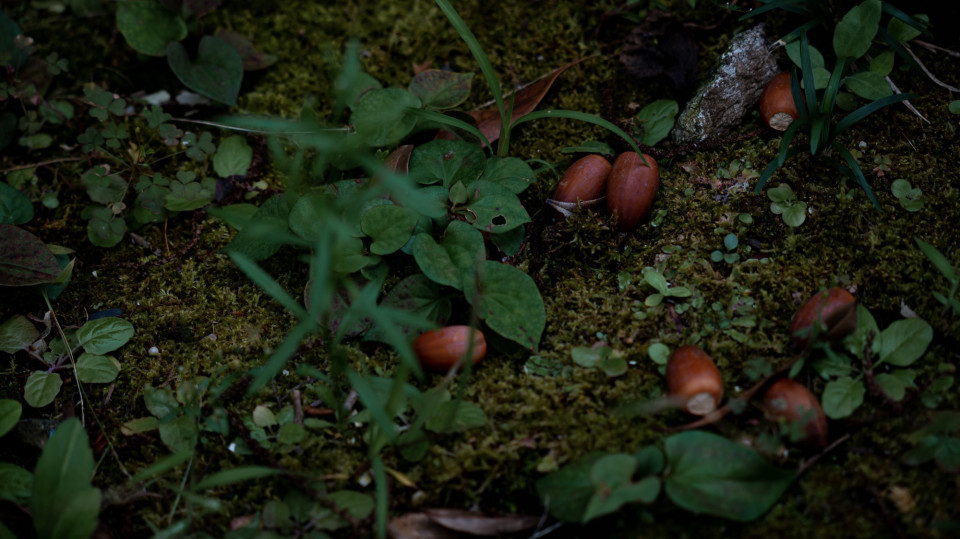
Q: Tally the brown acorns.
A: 7